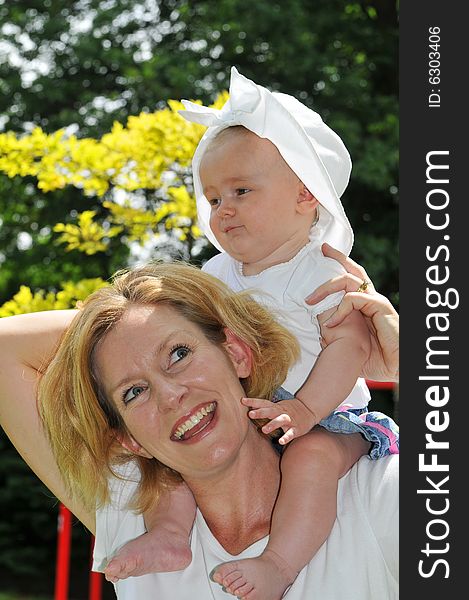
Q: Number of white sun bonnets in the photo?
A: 1